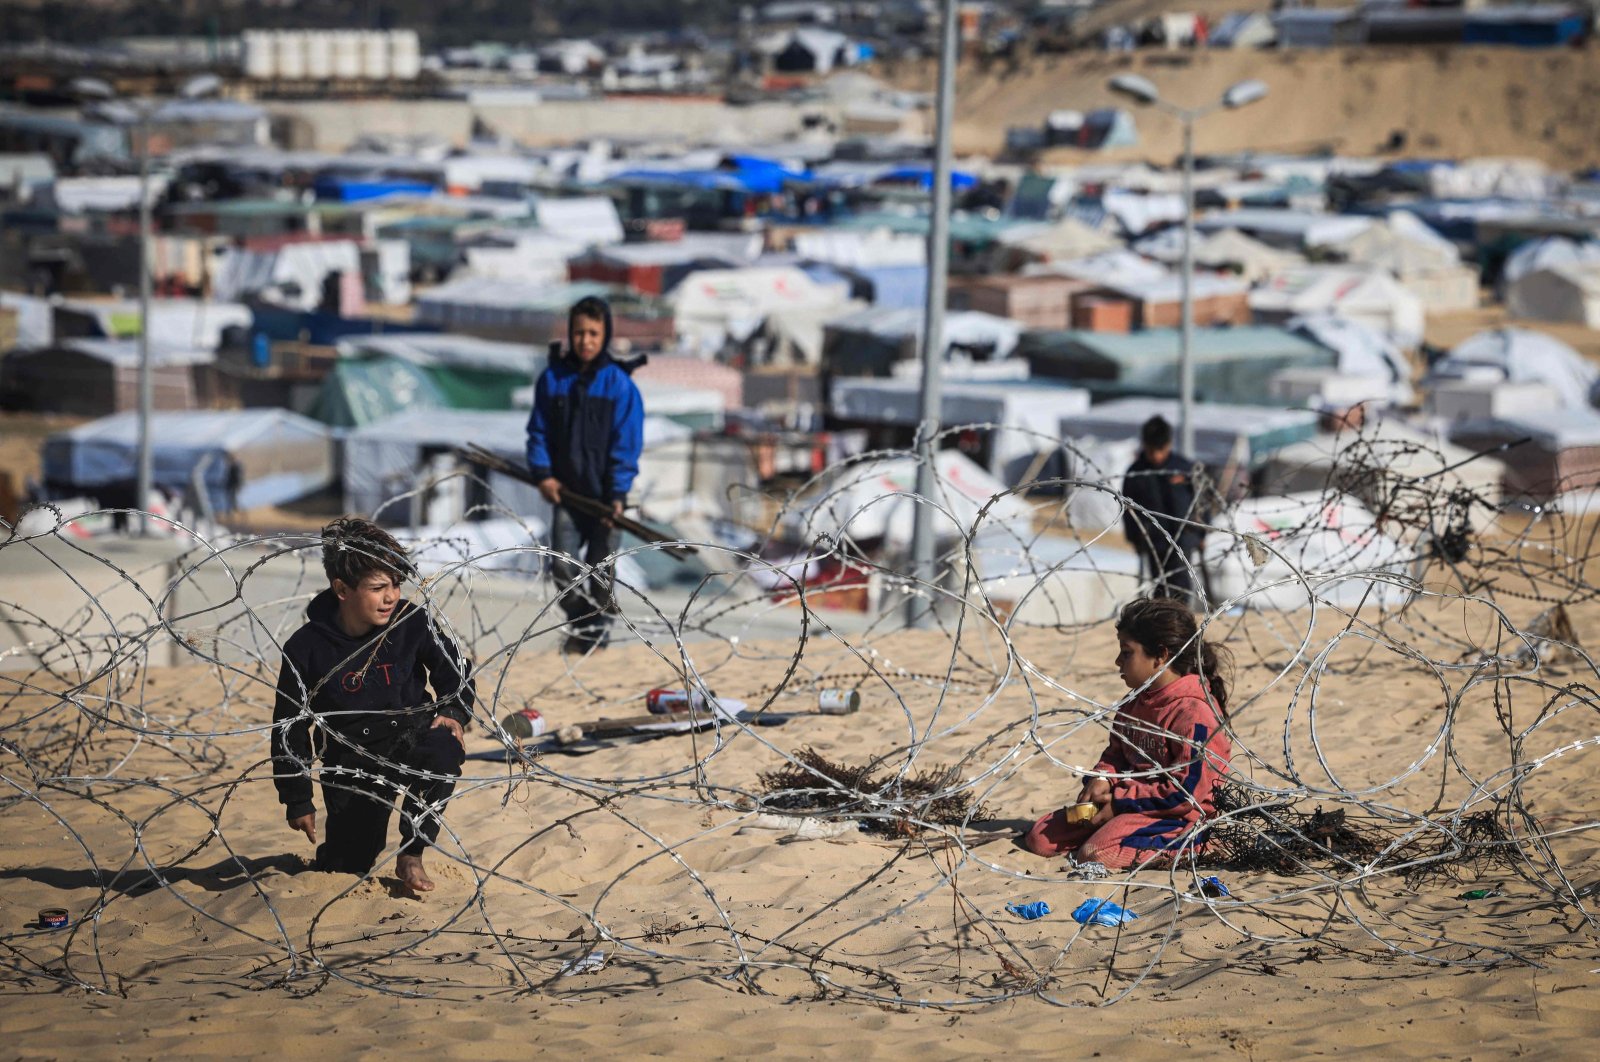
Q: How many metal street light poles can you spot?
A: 3